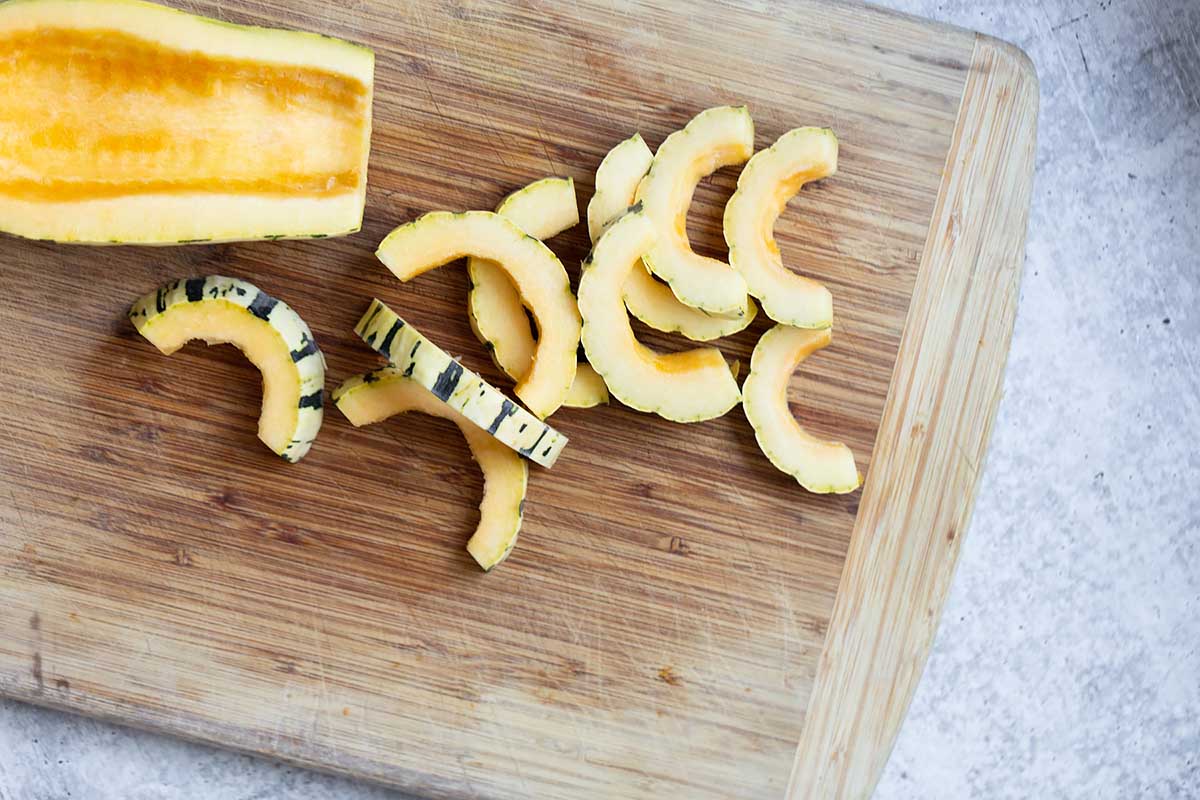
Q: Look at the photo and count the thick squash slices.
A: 10